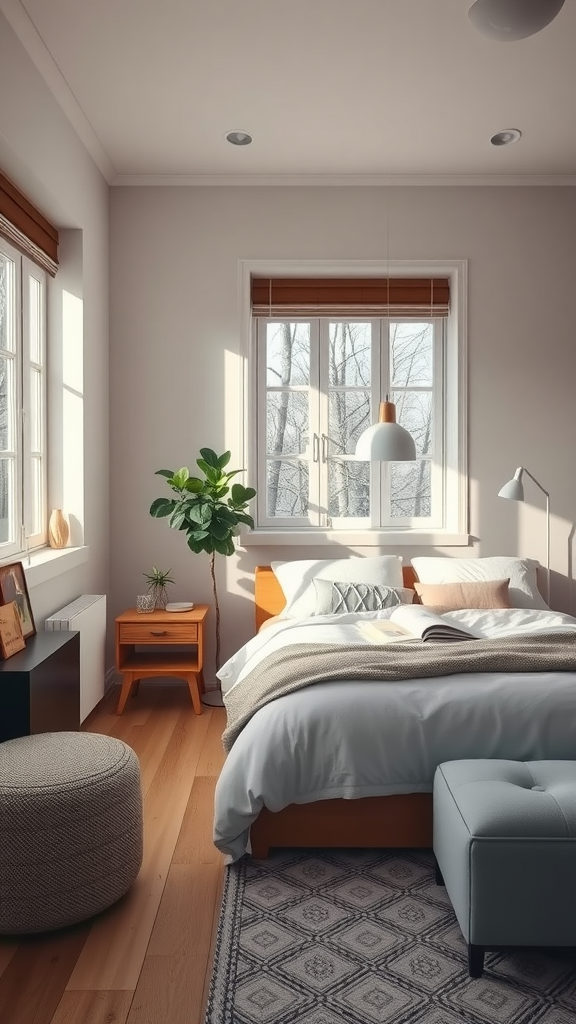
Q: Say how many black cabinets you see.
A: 1